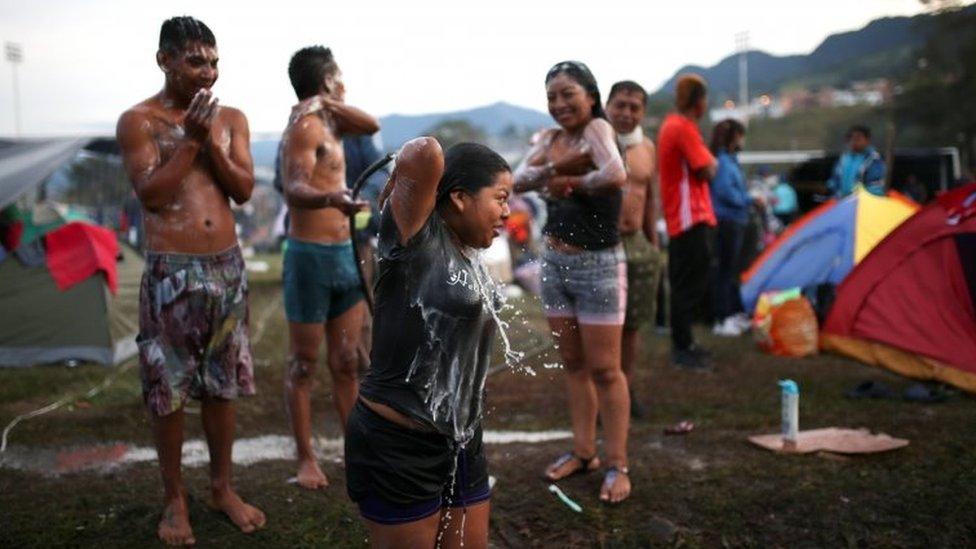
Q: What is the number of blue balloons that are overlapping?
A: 0